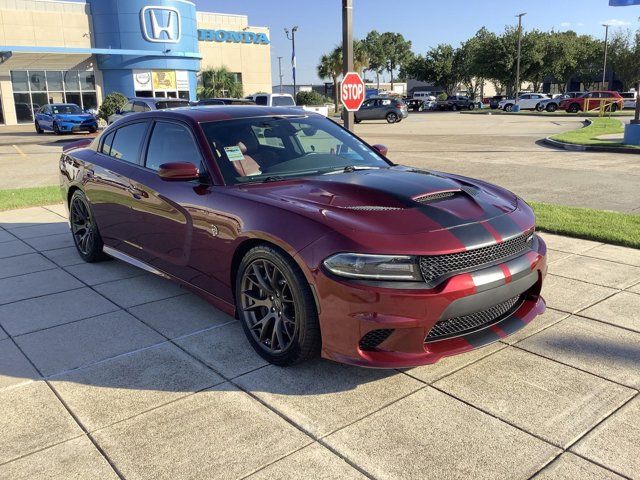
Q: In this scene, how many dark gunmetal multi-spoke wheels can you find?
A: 2